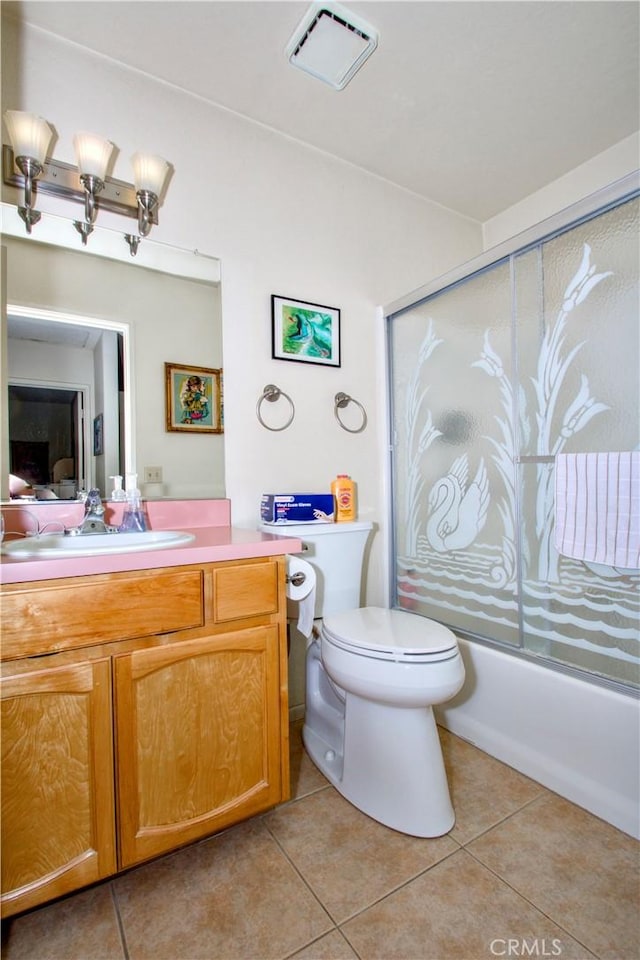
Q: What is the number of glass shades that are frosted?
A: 3